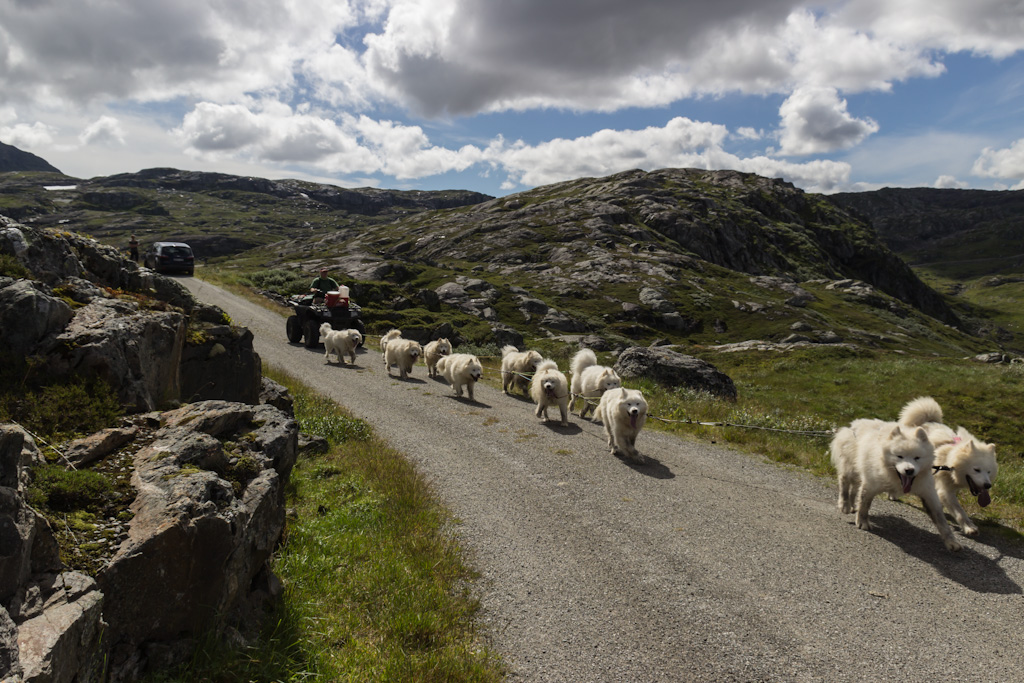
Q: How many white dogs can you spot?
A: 11